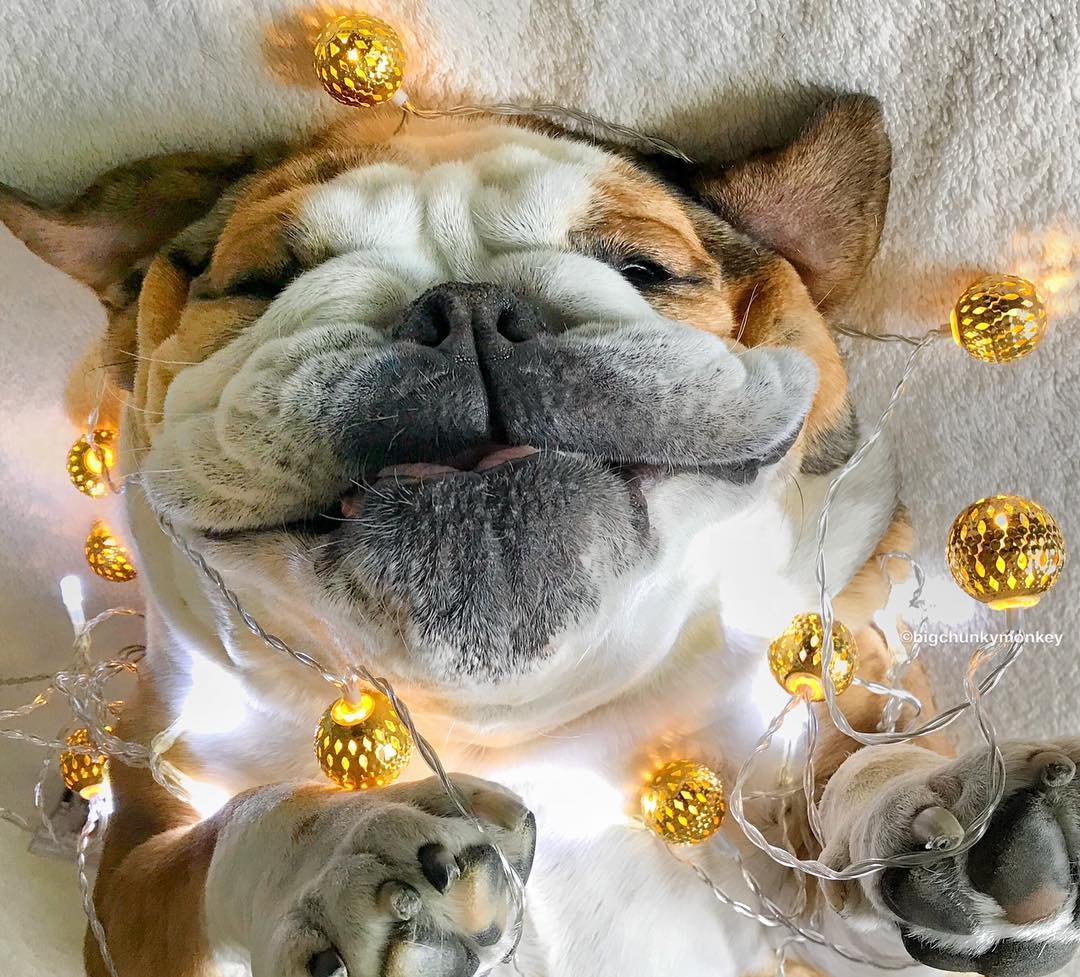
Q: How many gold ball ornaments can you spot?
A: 9